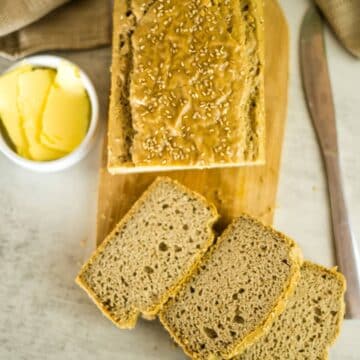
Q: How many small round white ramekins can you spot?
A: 1